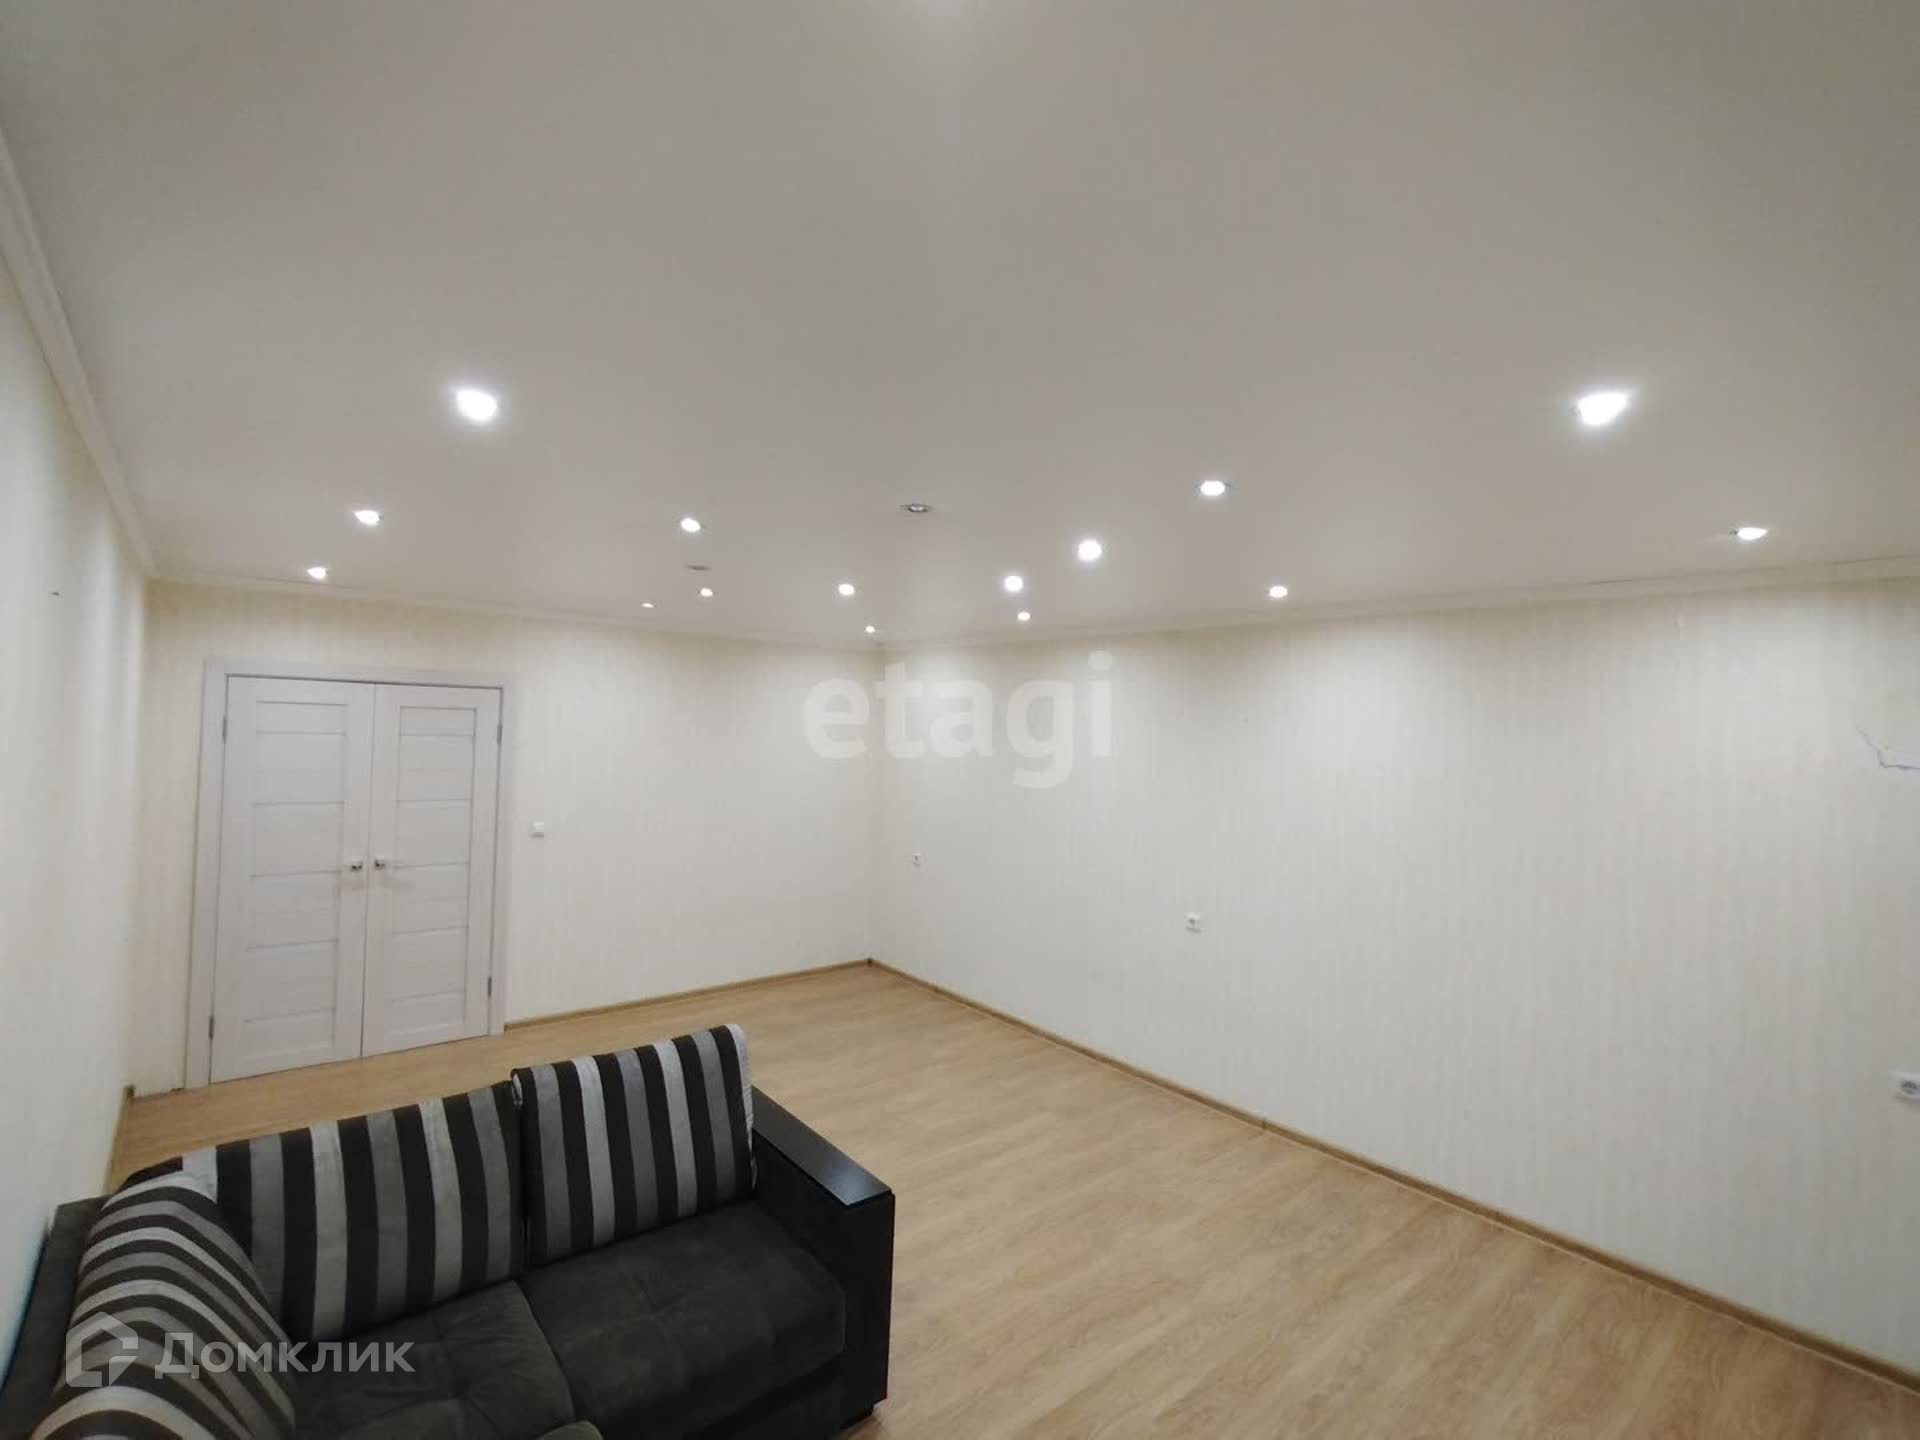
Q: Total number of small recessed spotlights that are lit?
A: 15